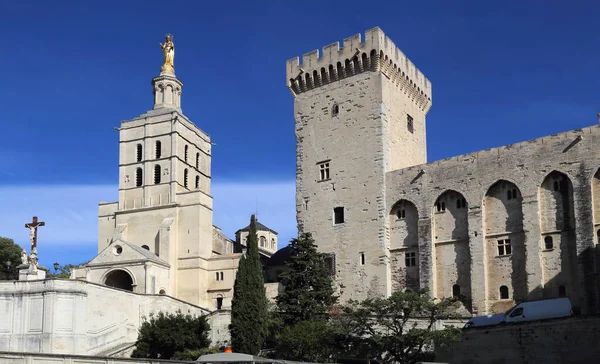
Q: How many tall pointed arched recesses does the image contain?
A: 5